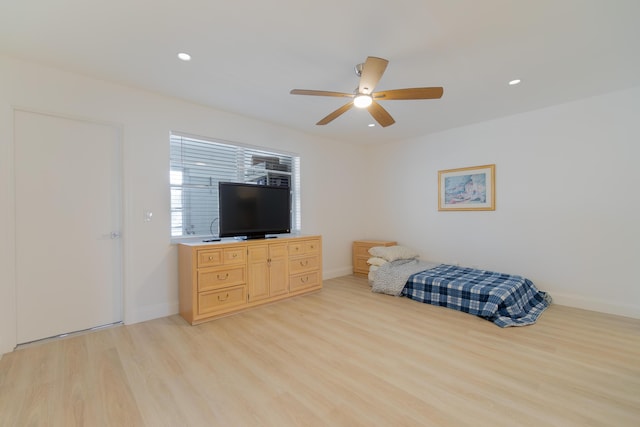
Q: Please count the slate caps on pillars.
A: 0